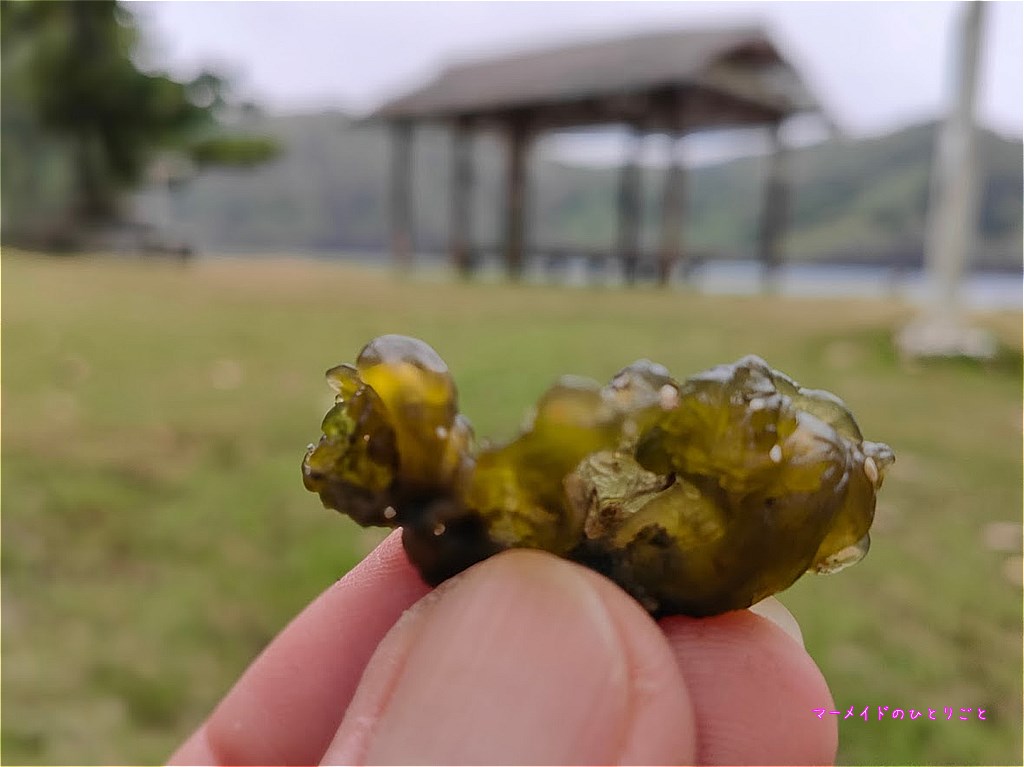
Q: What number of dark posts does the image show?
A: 6